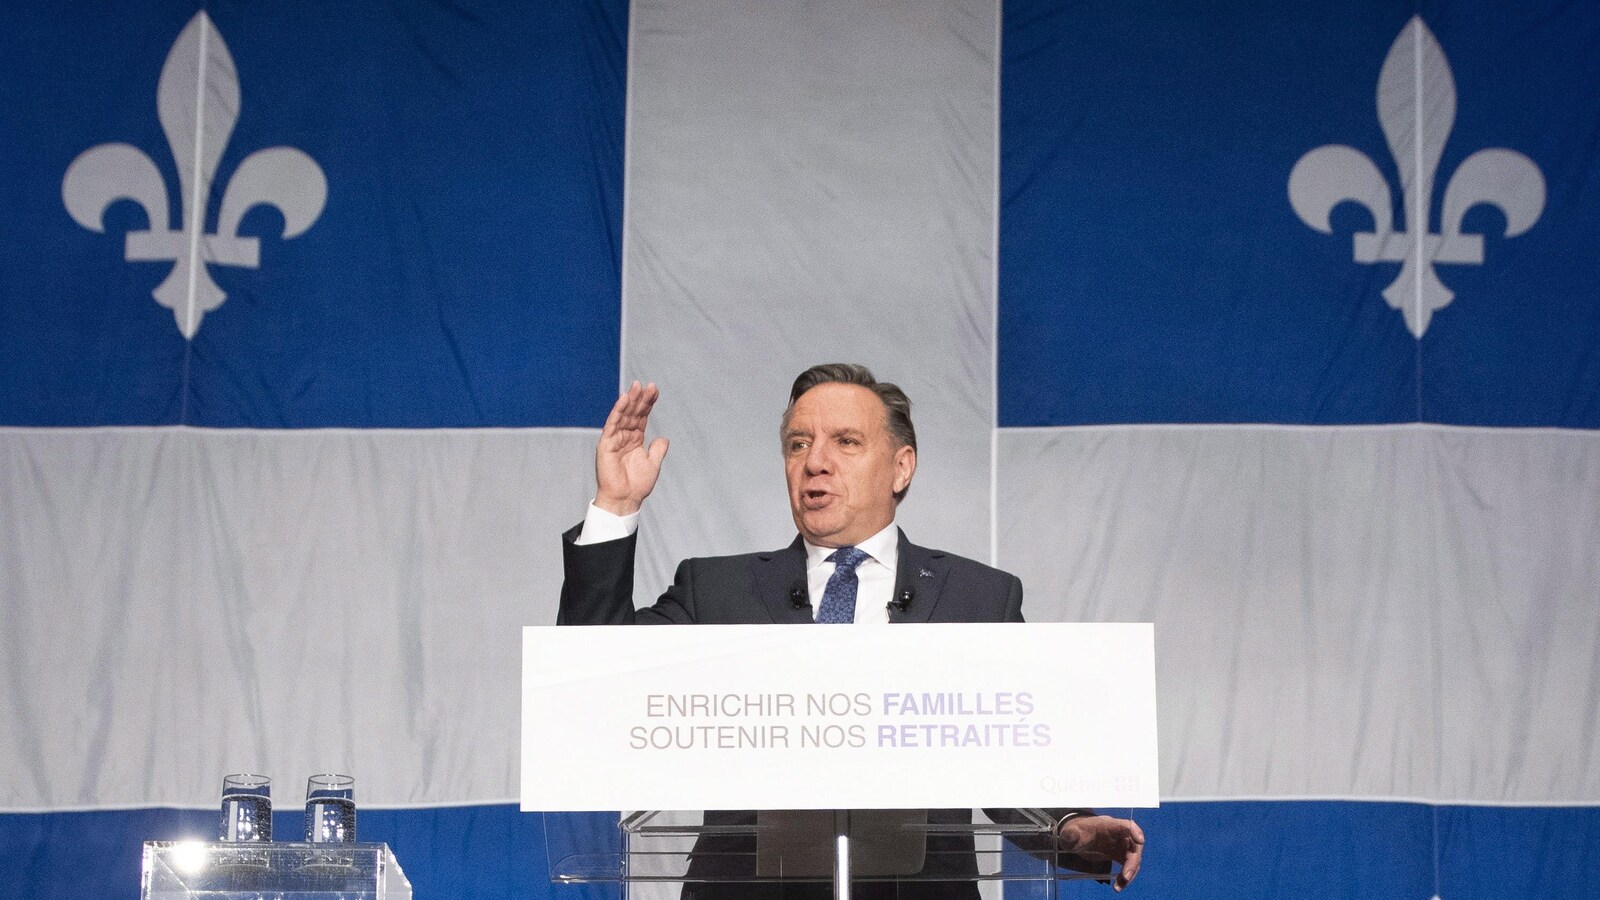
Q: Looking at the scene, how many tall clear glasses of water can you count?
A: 2